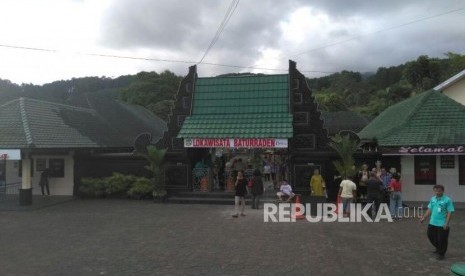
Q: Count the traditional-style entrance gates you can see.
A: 1